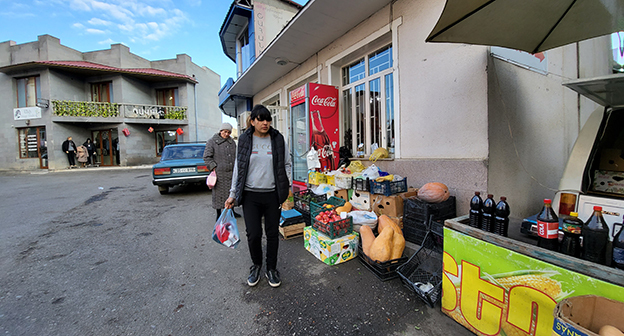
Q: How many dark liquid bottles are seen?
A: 7